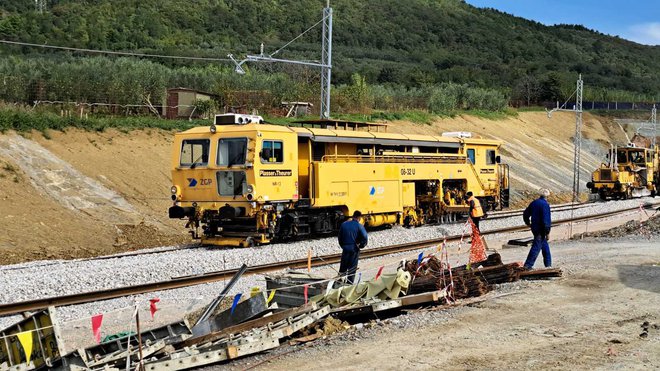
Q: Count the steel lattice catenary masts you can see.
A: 3